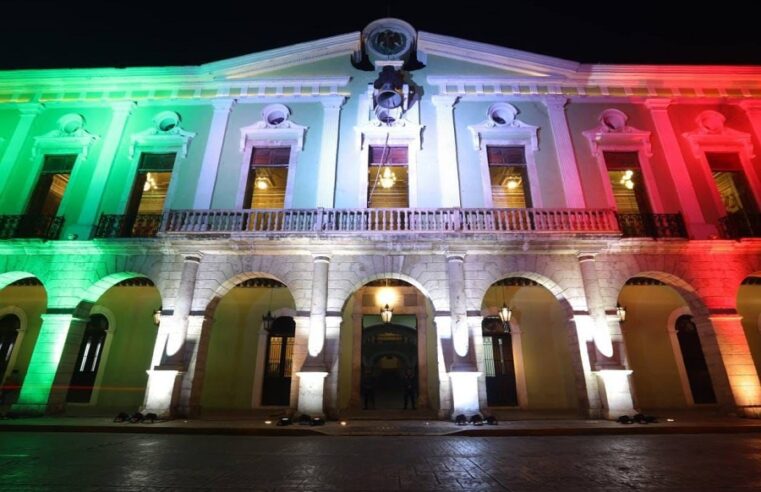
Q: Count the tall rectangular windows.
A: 7